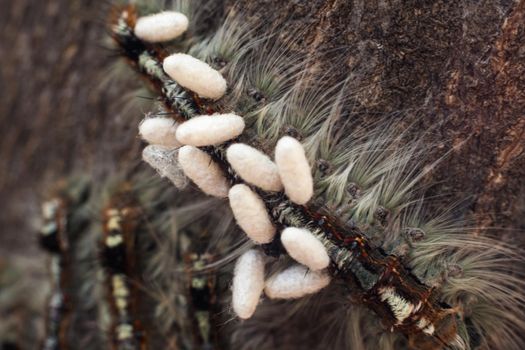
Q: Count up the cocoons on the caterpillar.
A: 12